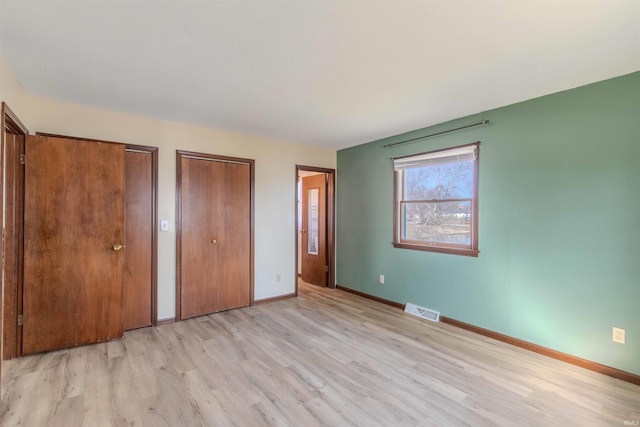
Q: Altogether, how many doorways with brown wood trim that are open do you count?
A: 2